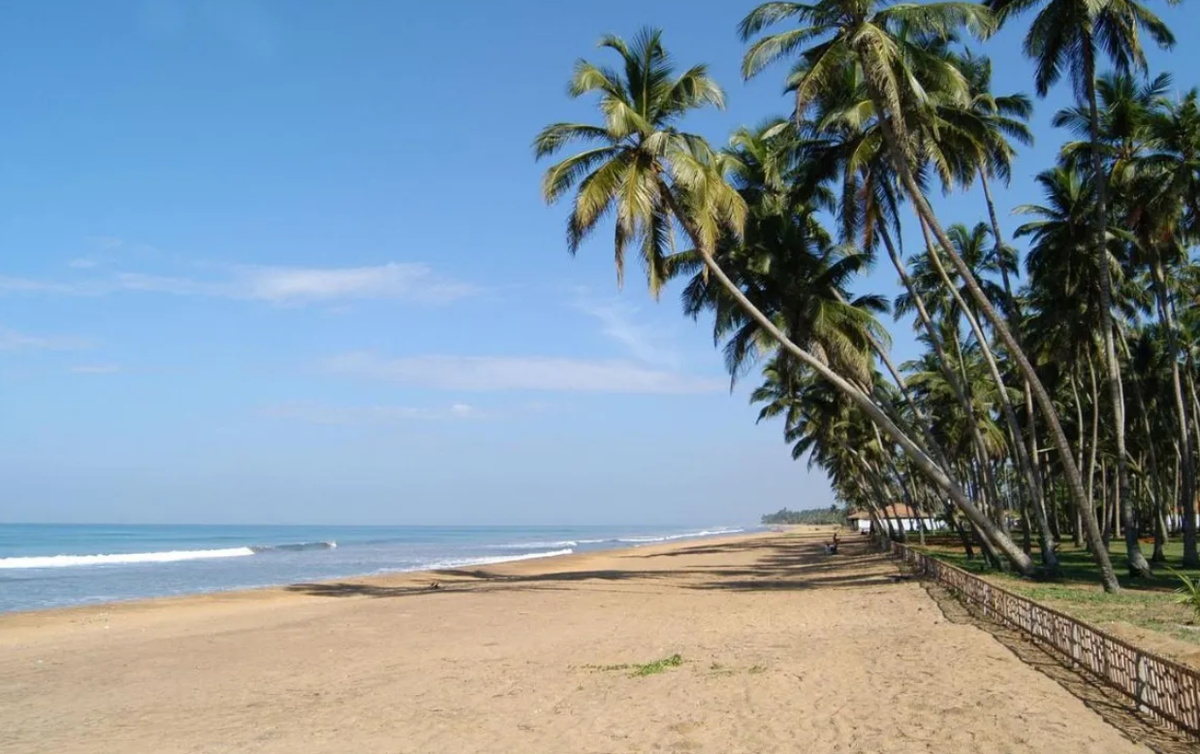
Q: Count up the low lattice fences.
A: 1